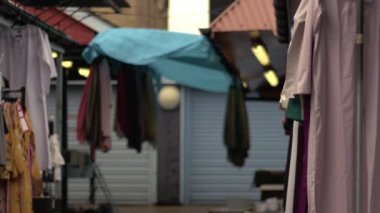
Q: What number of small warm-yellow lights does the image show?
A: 5